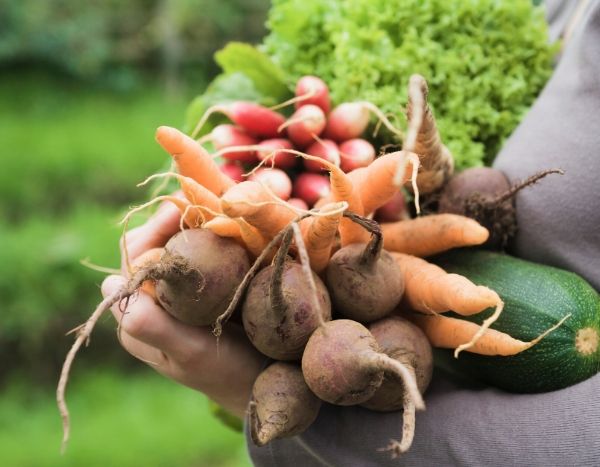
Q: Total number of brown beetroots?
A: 7